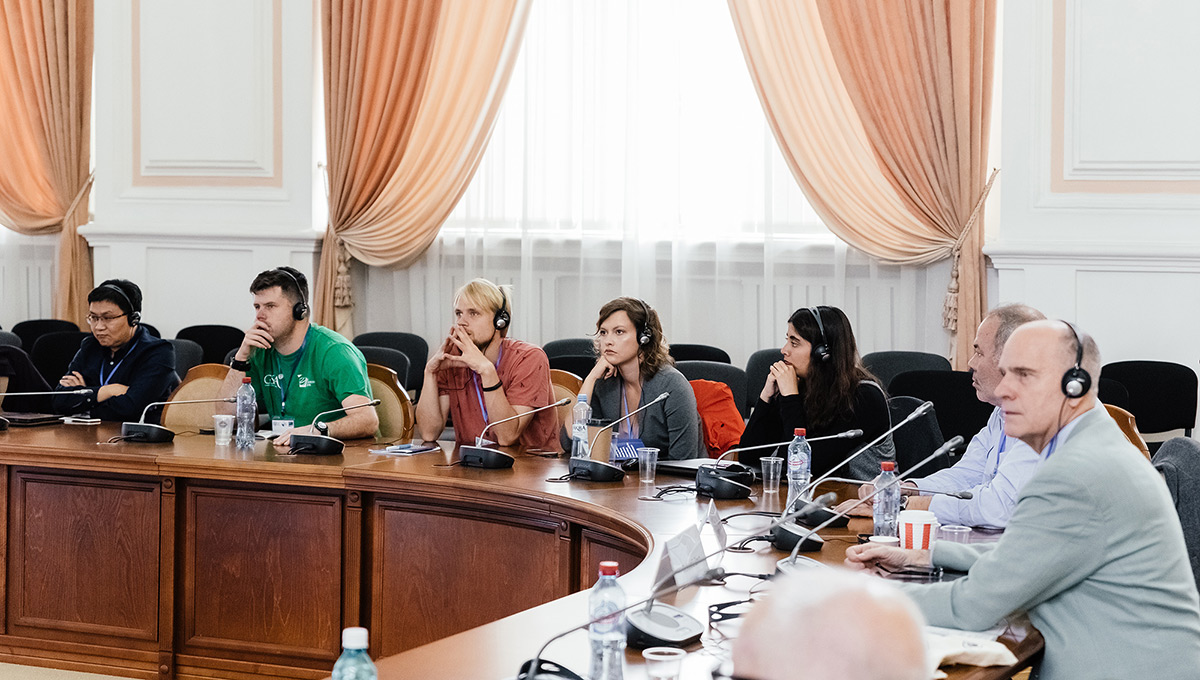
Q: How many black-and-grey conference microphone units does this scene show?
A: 11